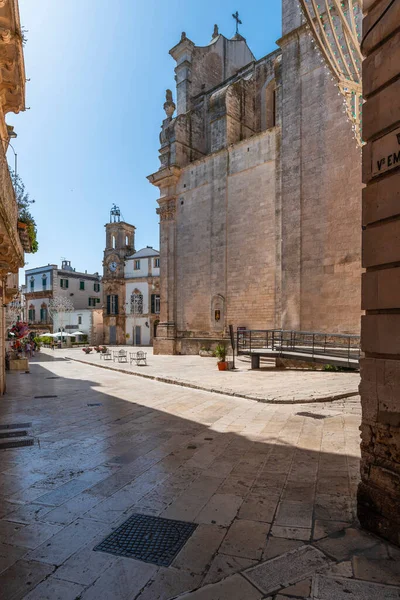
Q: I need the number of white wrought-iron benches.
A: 3